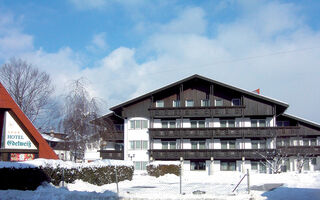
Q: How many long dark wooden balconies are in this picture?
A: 3